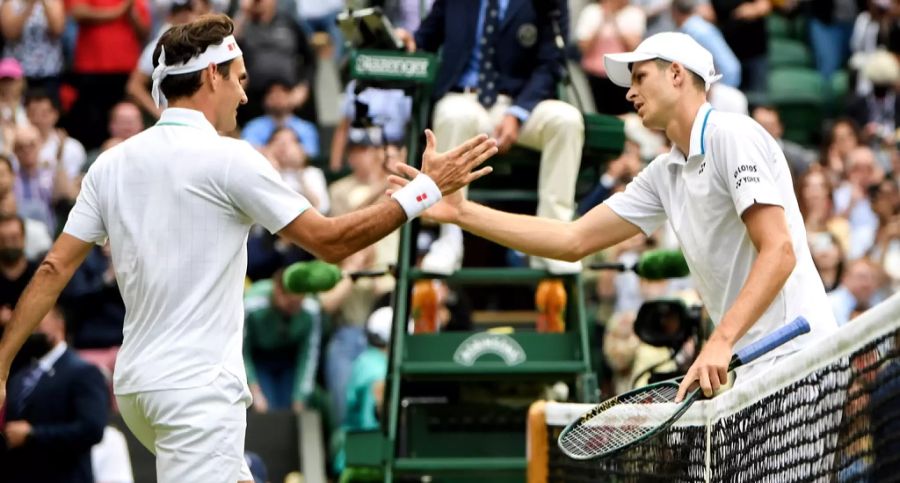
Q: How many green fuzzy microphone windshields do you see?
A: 2